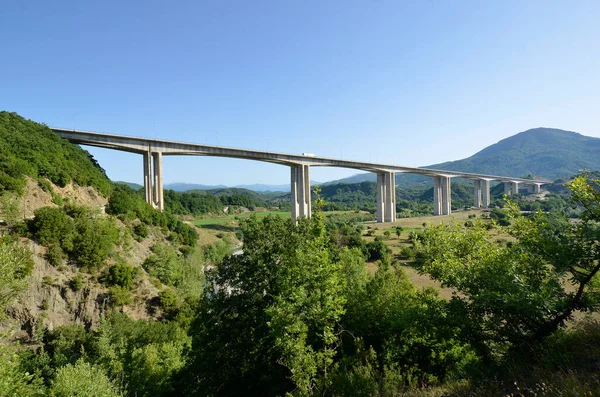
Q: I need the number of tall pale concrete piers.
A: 7